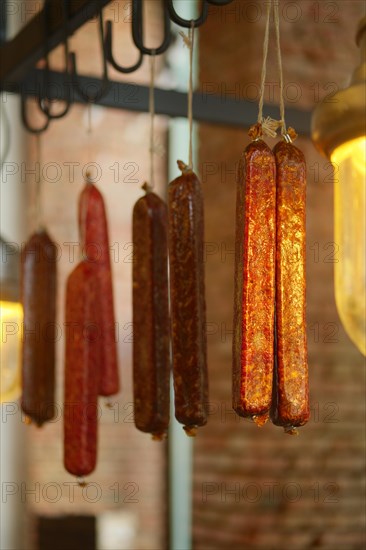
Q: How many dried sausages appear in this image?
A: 7